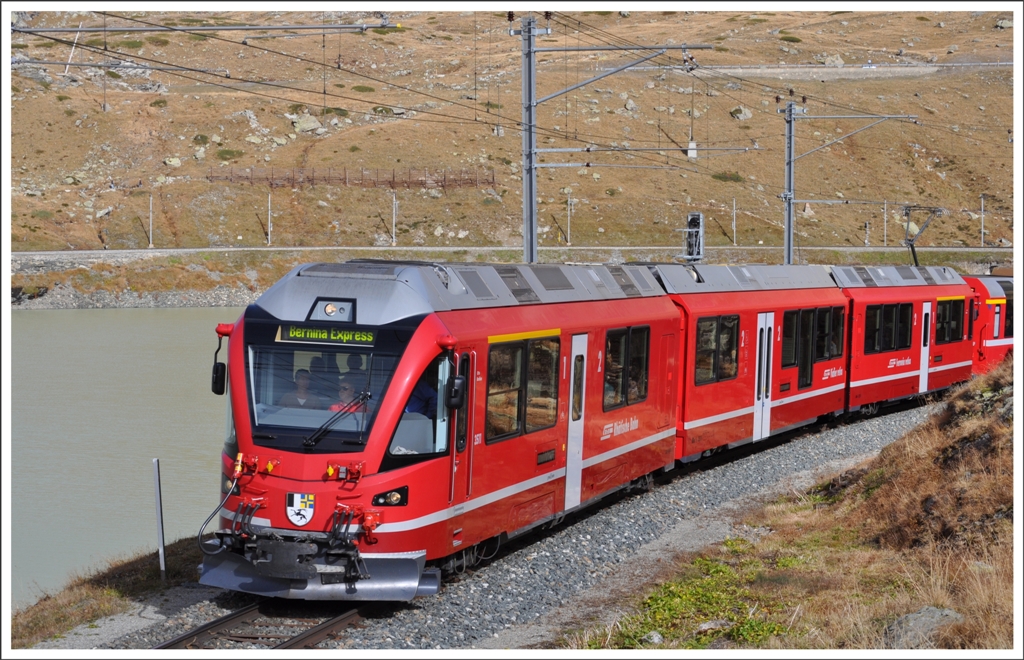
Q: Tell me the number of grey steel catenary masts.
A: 2